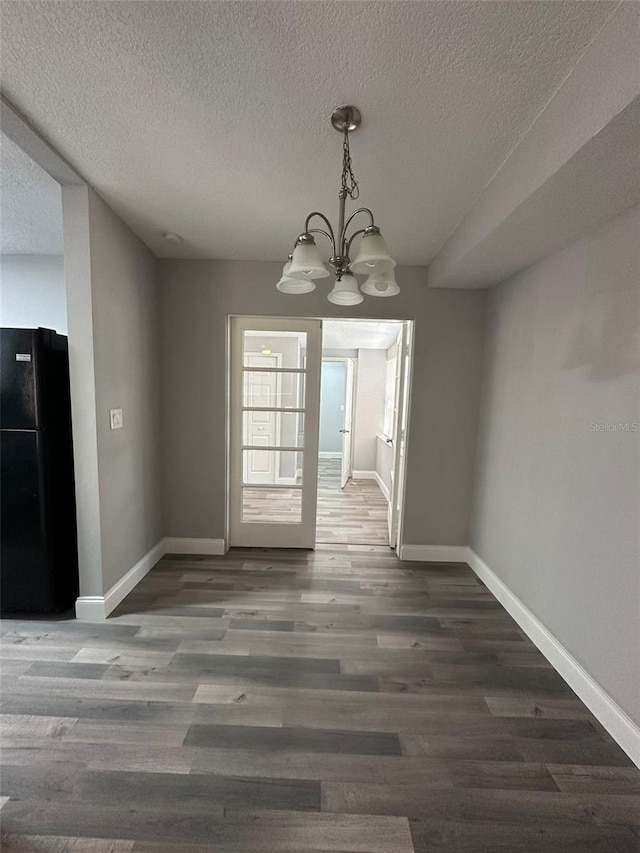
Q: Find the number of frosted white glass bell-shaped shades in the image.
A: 5